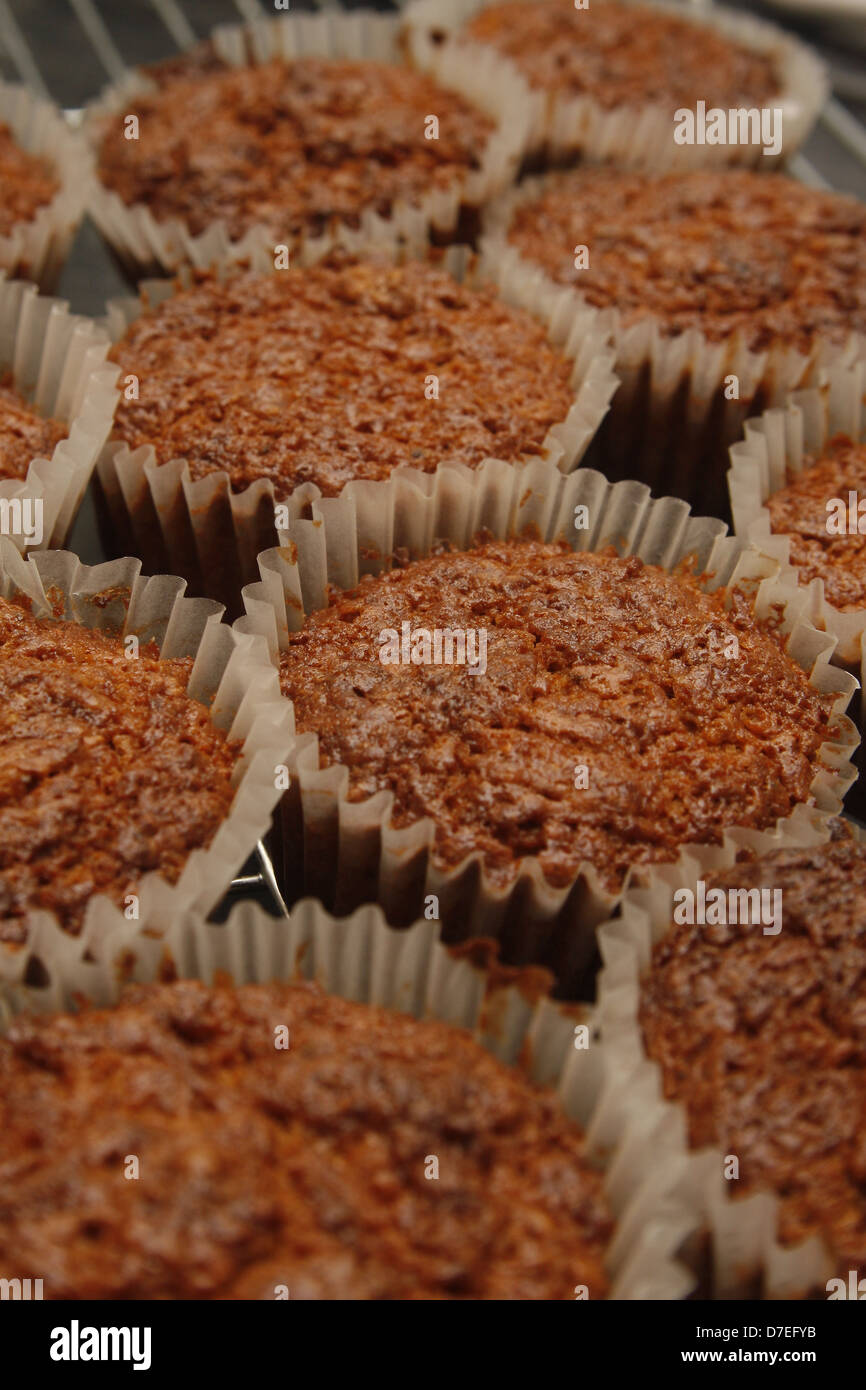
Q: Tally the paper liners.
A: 11